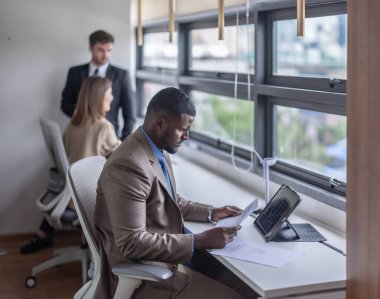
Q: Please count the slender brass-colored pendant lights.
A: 4